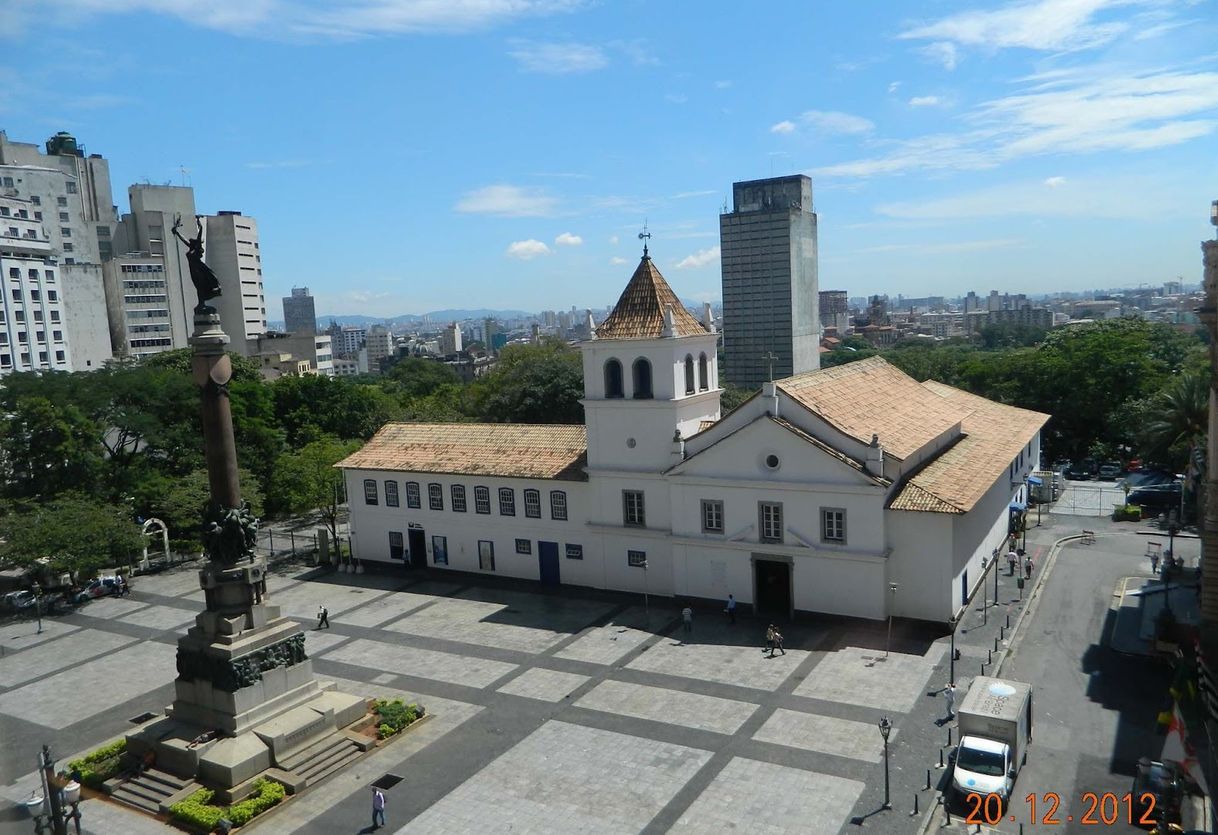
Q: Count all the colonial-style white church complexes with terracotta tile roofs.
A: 1